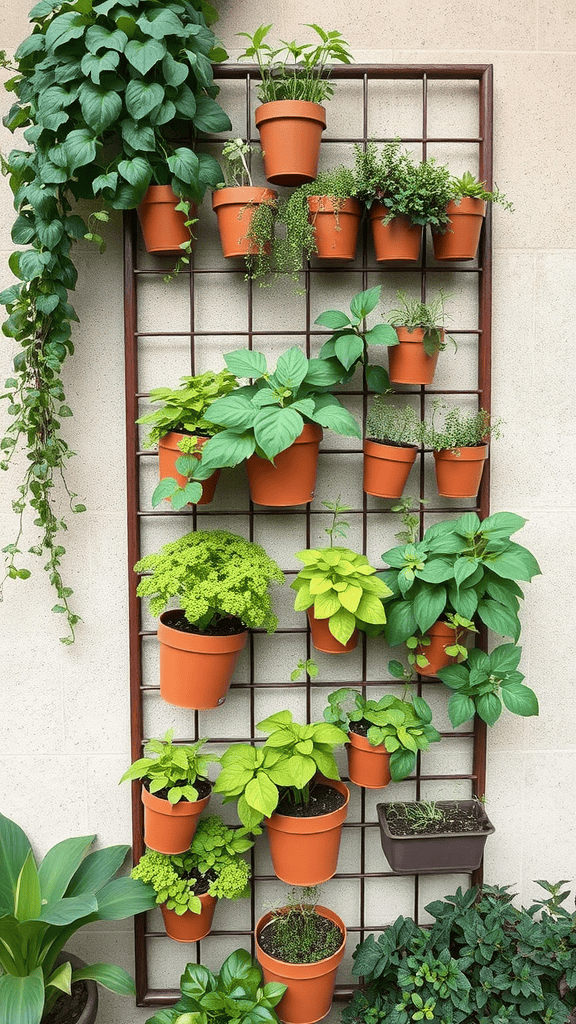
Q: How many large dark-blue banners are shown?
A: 0